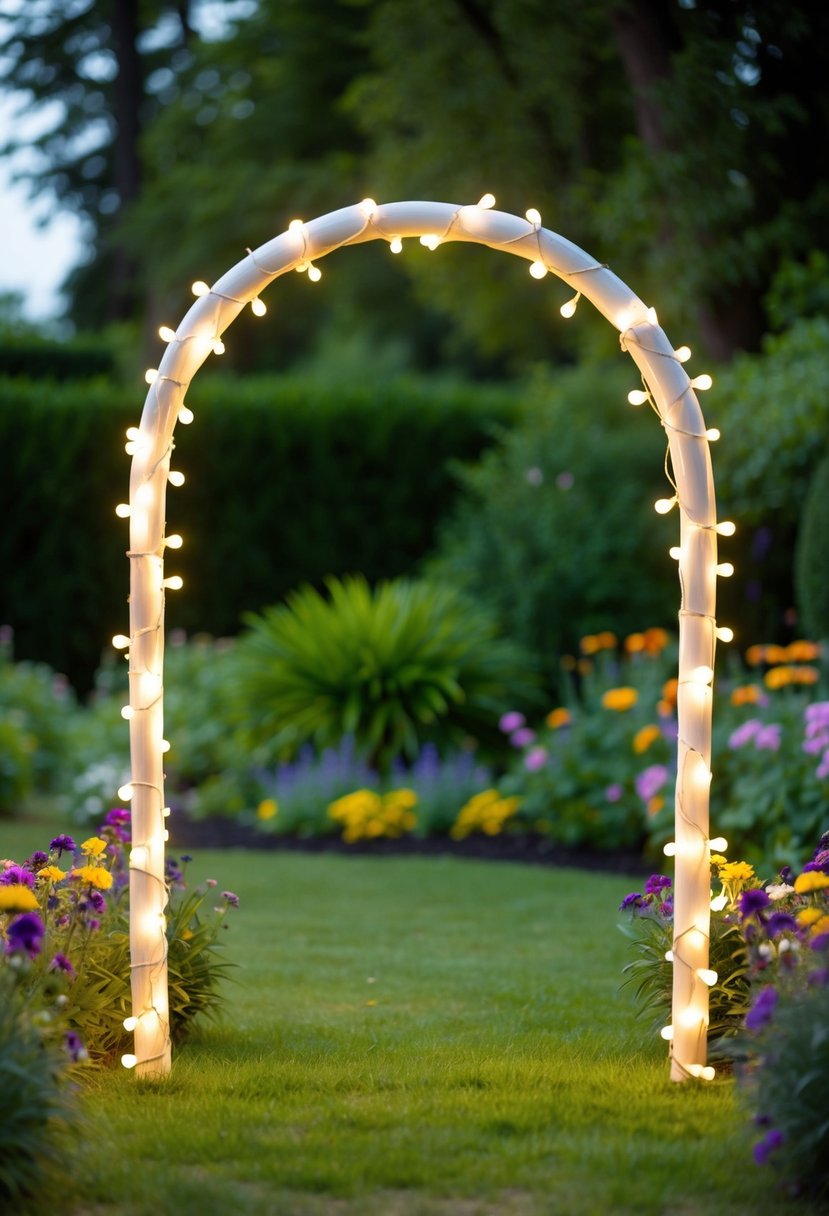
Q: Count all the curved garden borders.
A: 1